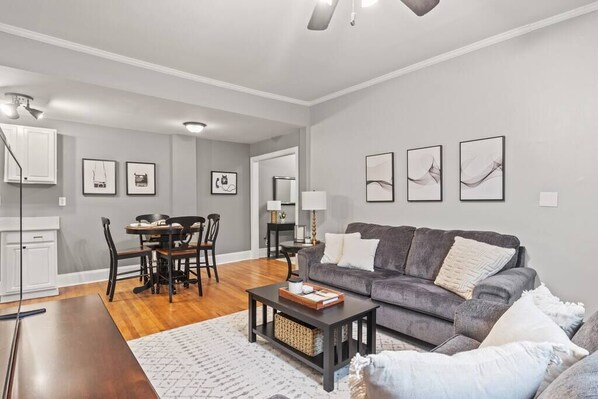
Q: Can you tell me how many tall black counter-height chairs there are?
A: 4